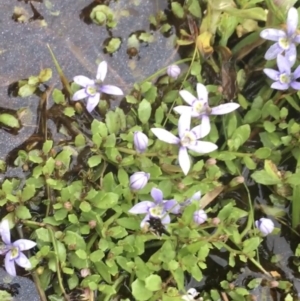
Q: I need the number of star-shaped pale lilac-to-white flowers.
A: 7